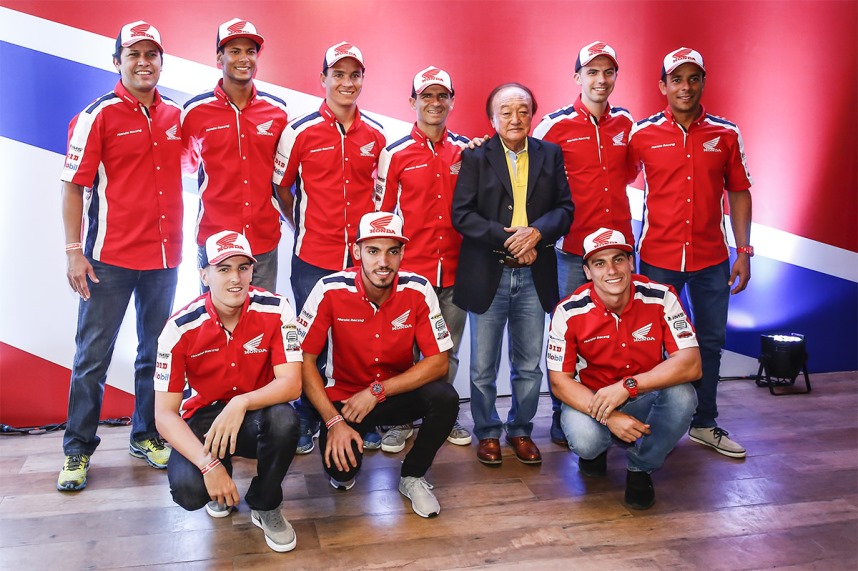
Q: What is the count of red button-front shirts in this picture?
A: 9